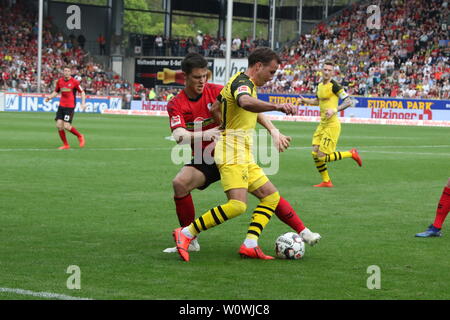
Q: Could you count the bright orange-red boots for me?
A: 6